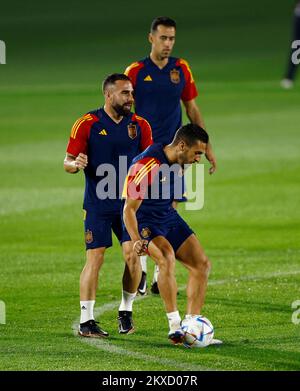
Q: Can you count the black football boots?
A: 4